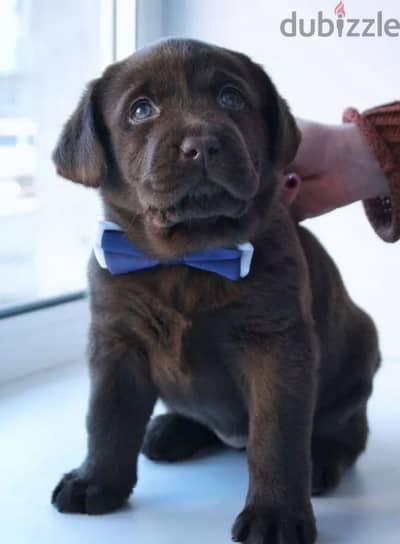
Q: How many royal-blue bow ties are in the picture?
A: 1